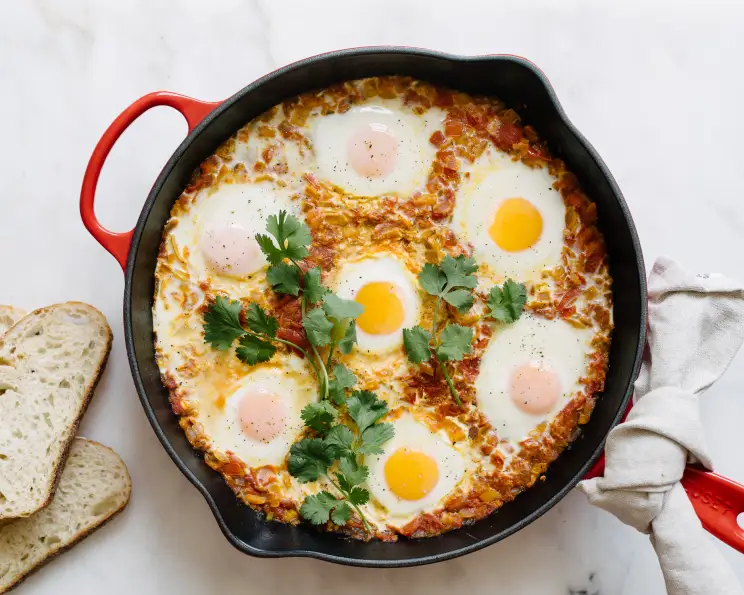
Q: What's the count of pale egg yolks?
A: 4